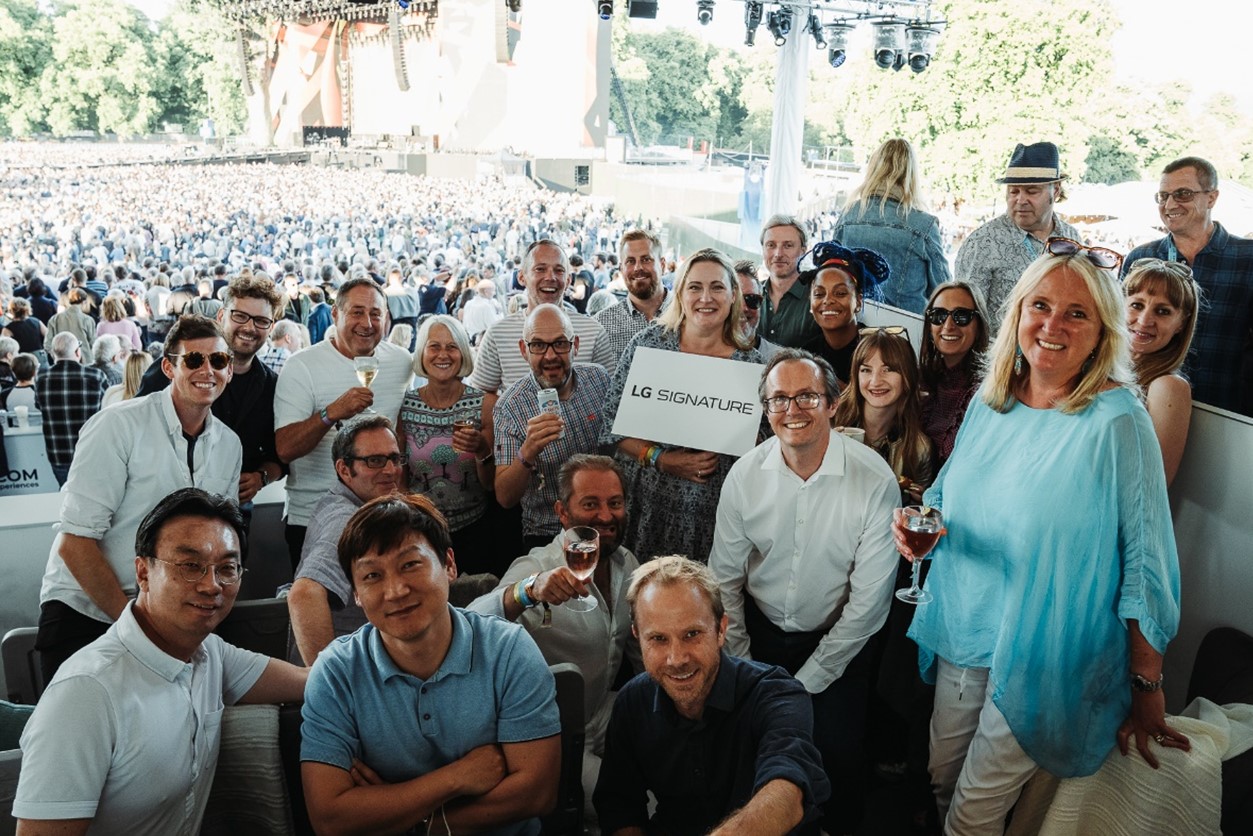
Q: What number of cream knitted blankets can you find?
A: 2